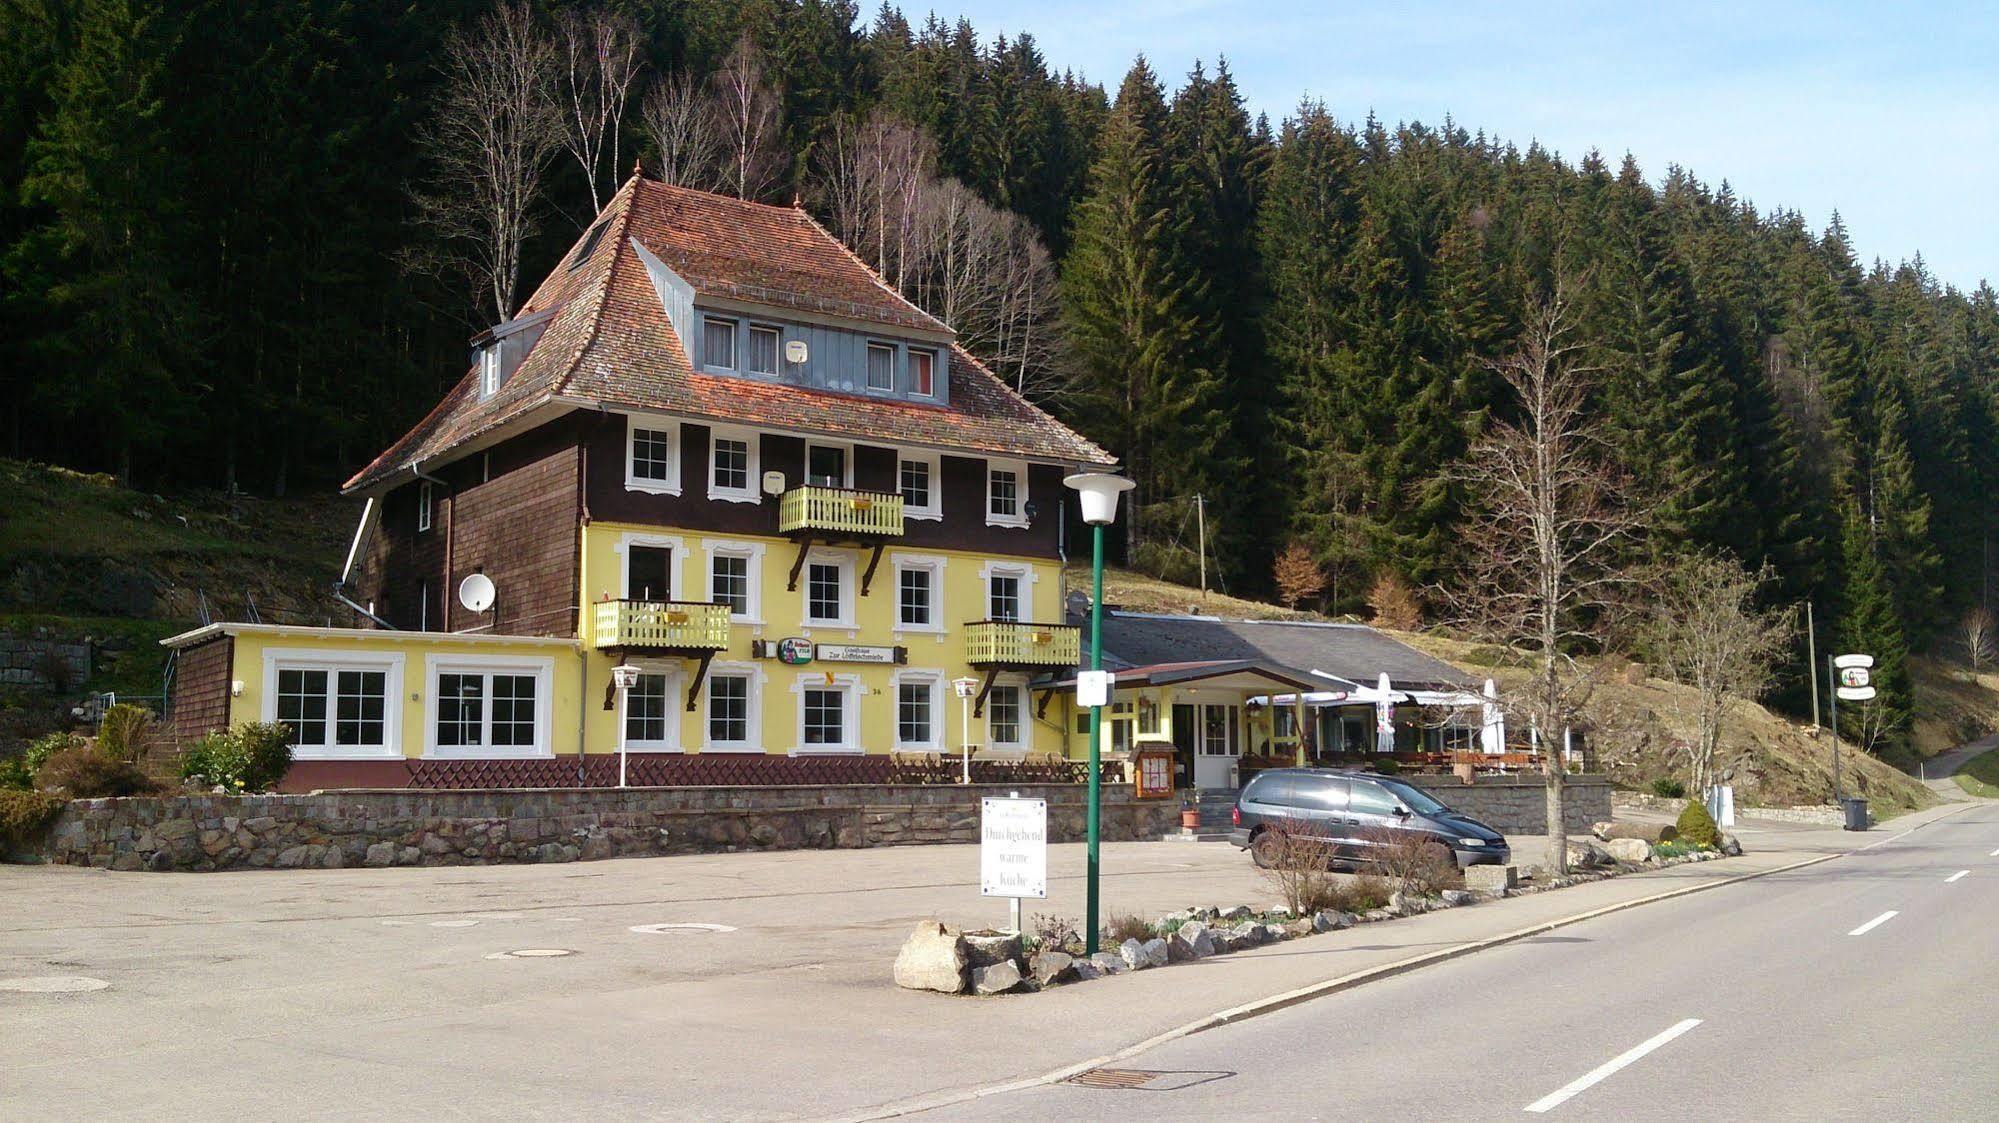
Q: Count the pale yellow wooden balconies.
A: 3